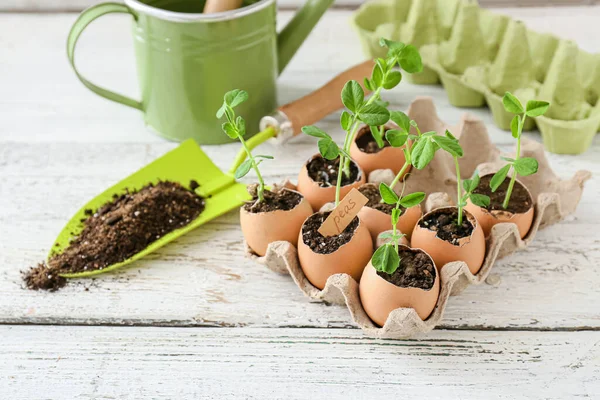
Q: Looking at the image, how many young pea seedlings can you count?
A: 8